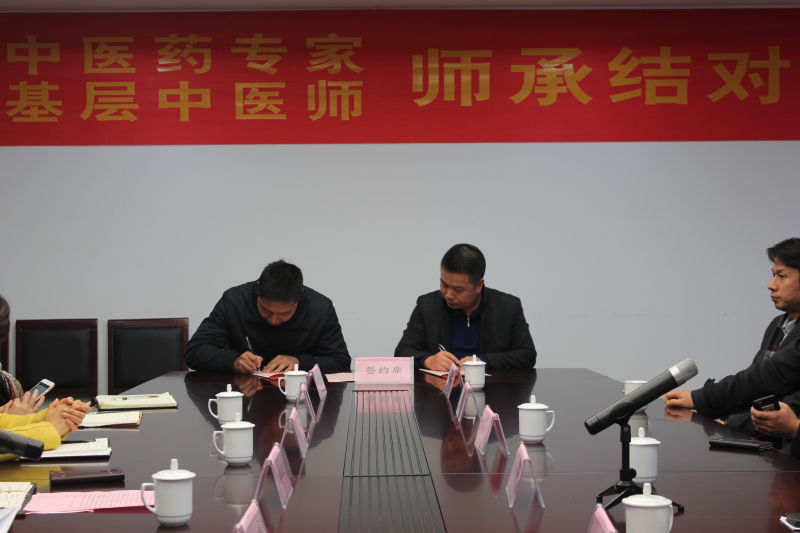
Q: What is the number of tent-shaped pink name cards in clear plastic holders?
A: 11